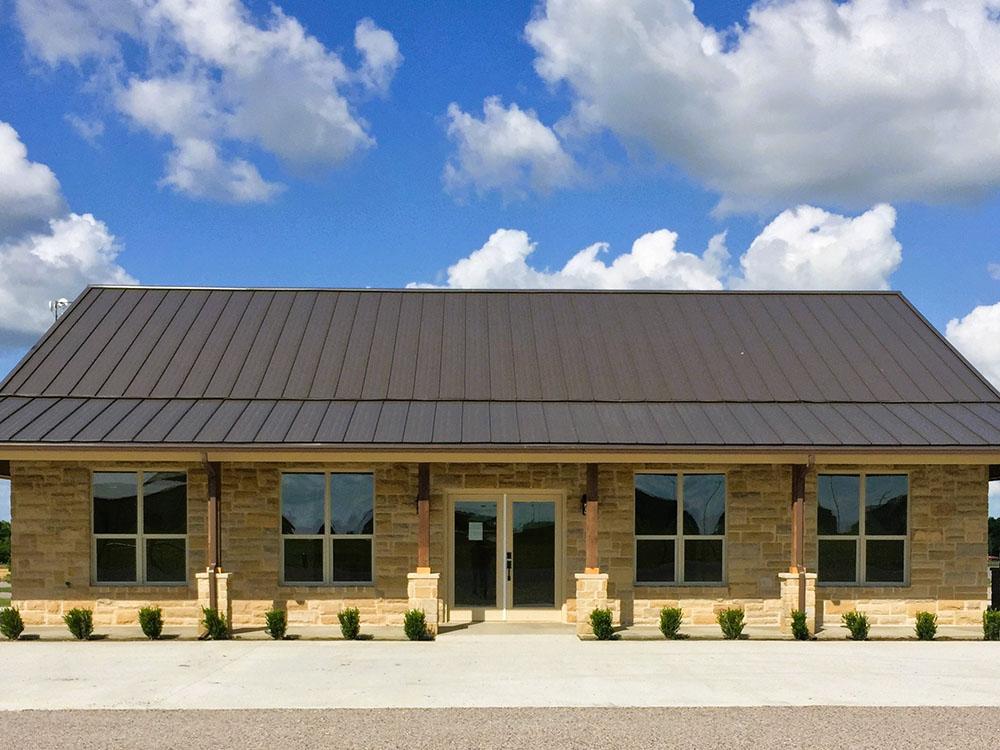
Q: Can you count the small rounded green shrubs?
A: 14